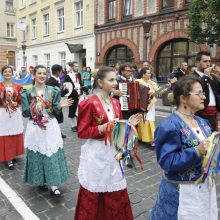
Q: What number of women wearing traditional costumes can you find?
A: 5